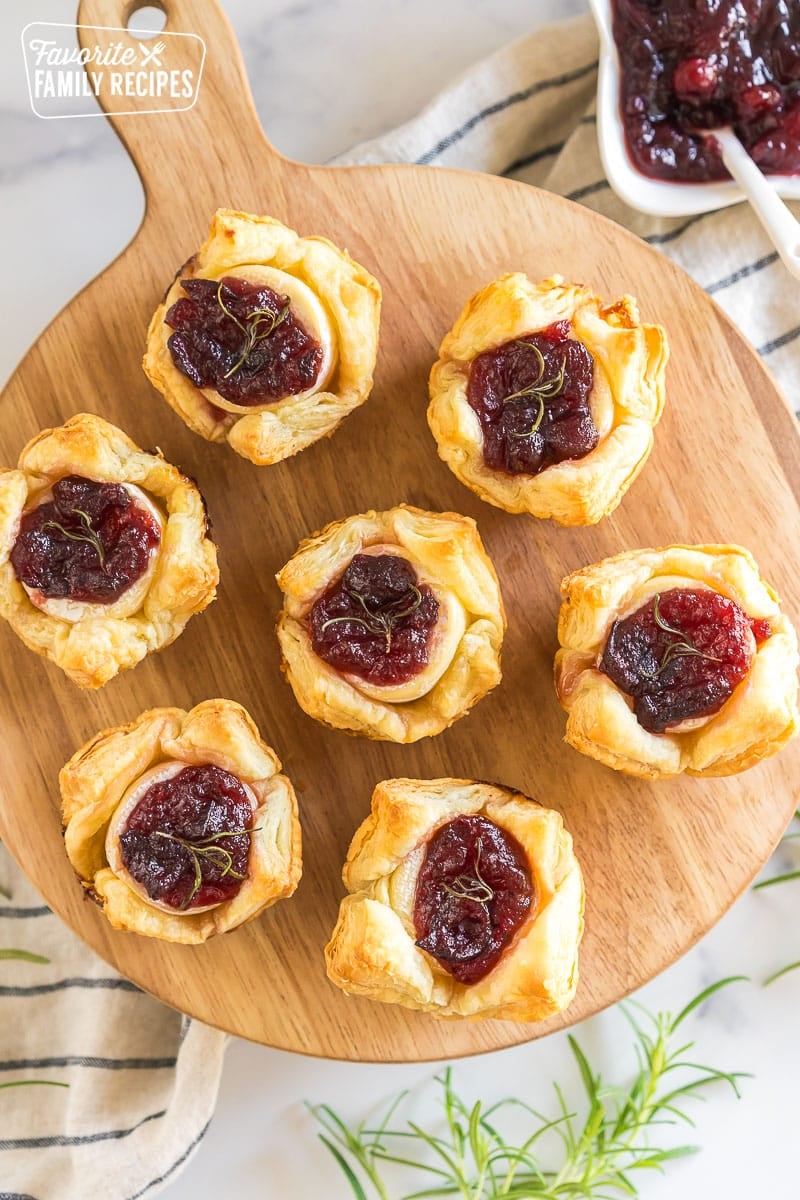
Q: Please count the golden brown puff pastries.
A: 7